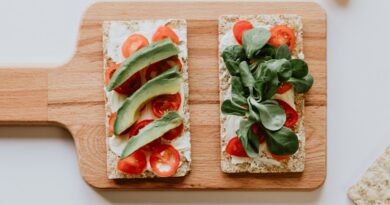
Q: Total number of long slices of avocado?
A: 3